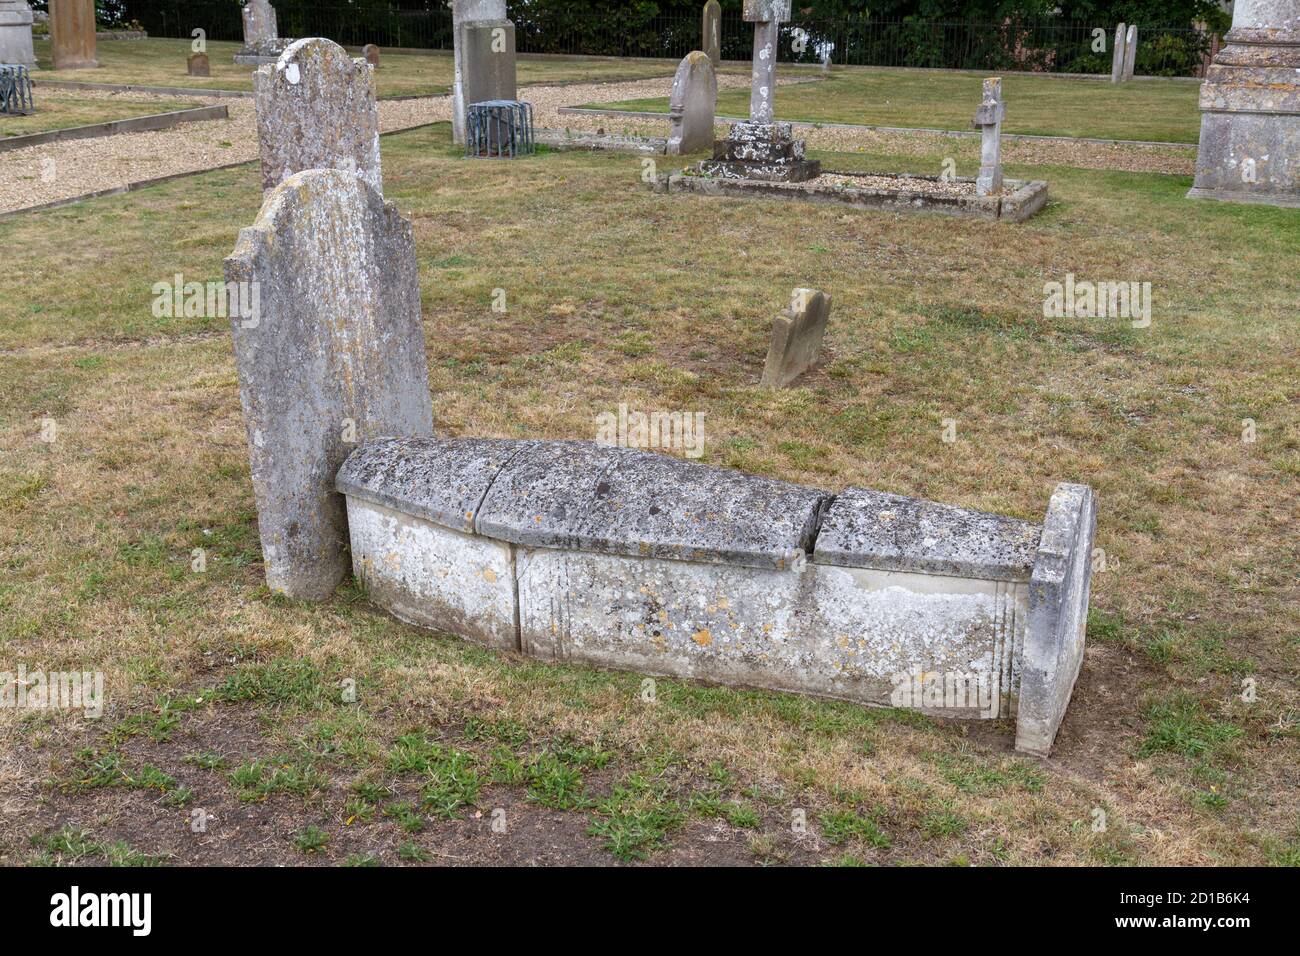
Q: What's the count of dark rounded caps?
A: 3